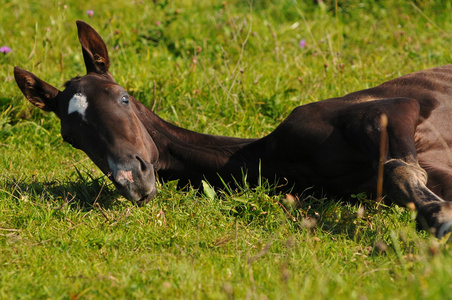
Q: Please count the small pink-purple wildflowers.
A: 3